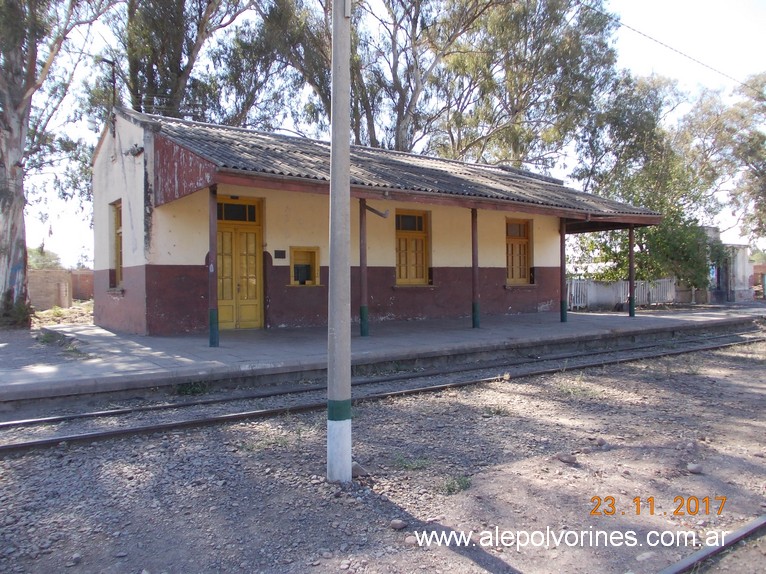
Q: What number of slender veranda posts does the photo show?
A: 5